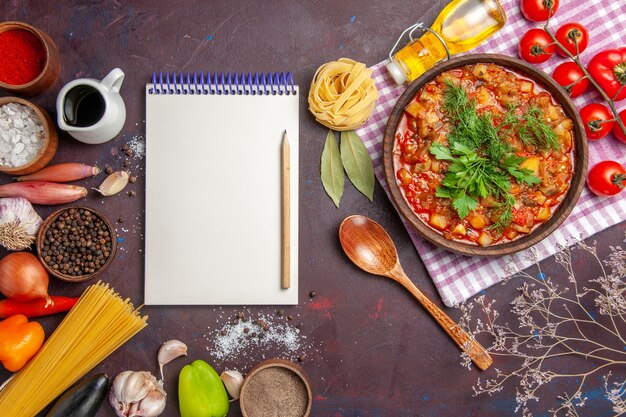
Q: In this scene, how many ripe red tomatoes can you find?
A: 8